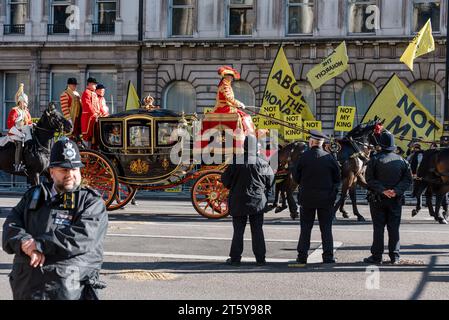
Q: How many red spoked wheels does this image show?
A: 3